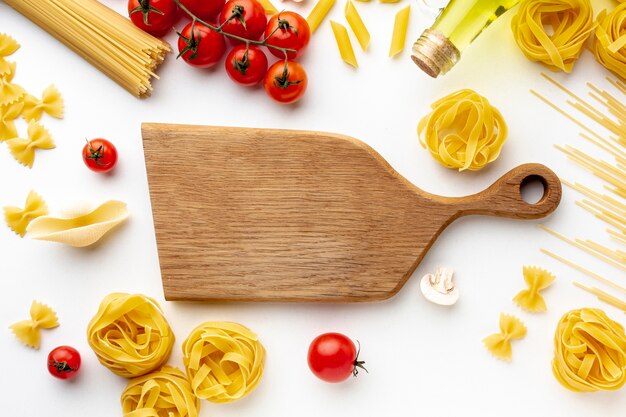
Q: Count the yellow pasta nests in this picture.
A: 7